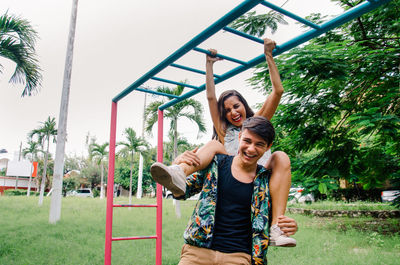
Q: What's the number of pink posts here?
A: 2